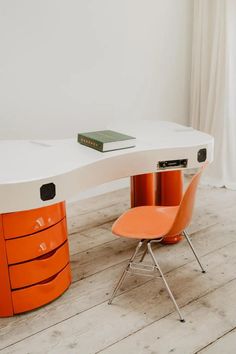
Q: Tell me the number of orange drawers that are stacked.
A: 4